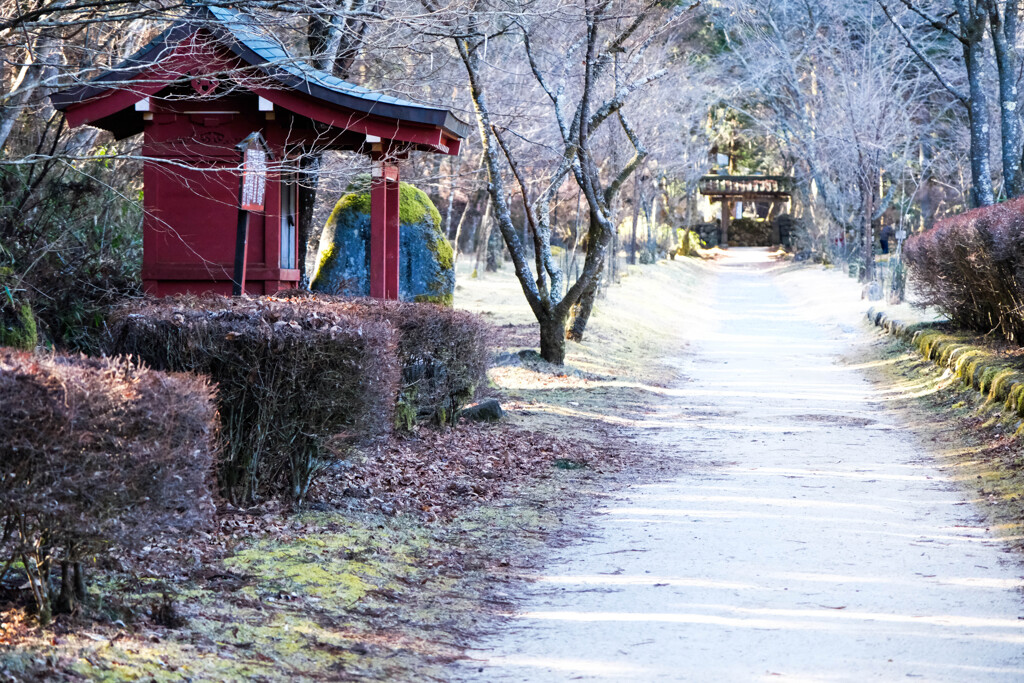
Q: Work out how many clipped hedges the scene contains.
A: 4